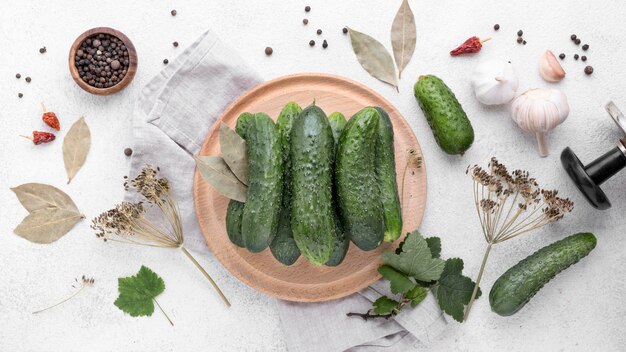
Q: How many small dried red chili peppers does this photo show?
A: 3